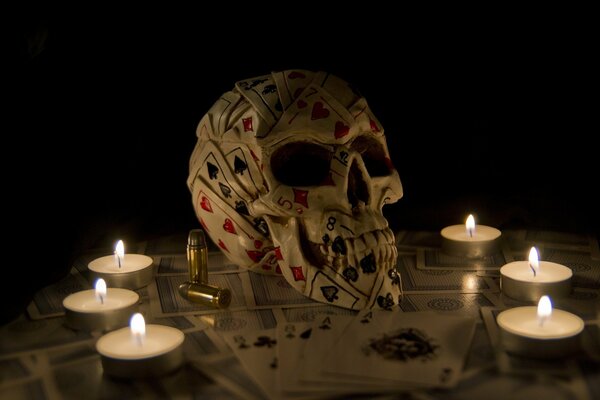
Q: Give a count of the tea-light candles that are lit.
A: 6